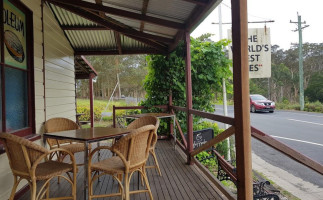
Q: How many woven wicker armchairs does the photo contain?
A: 4